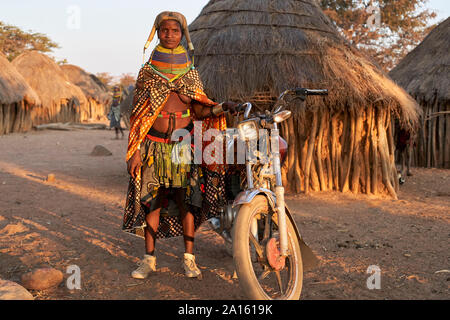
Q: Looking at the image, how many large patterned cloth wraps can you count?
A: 1